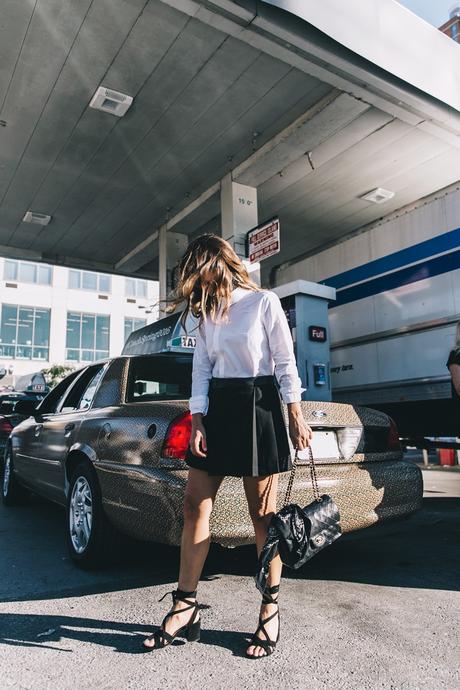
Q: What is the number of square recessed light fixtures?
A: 3